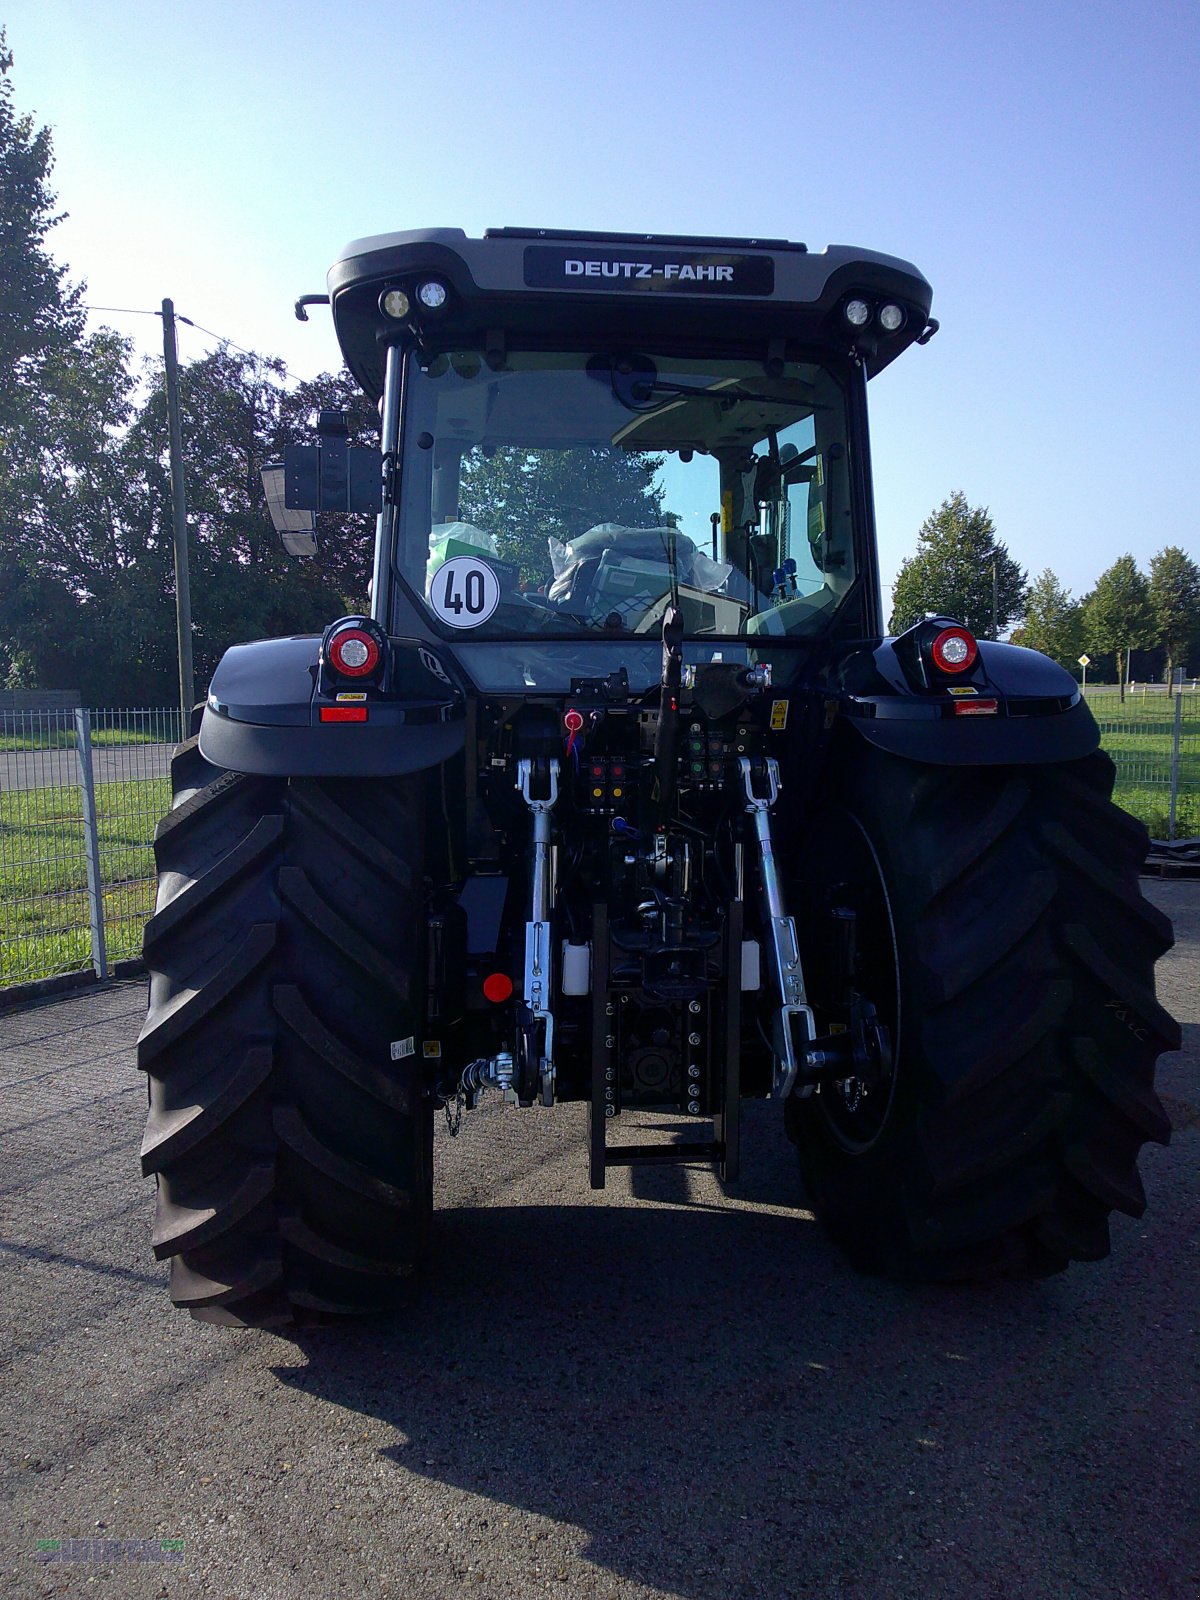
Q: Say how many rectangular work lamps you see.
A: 0